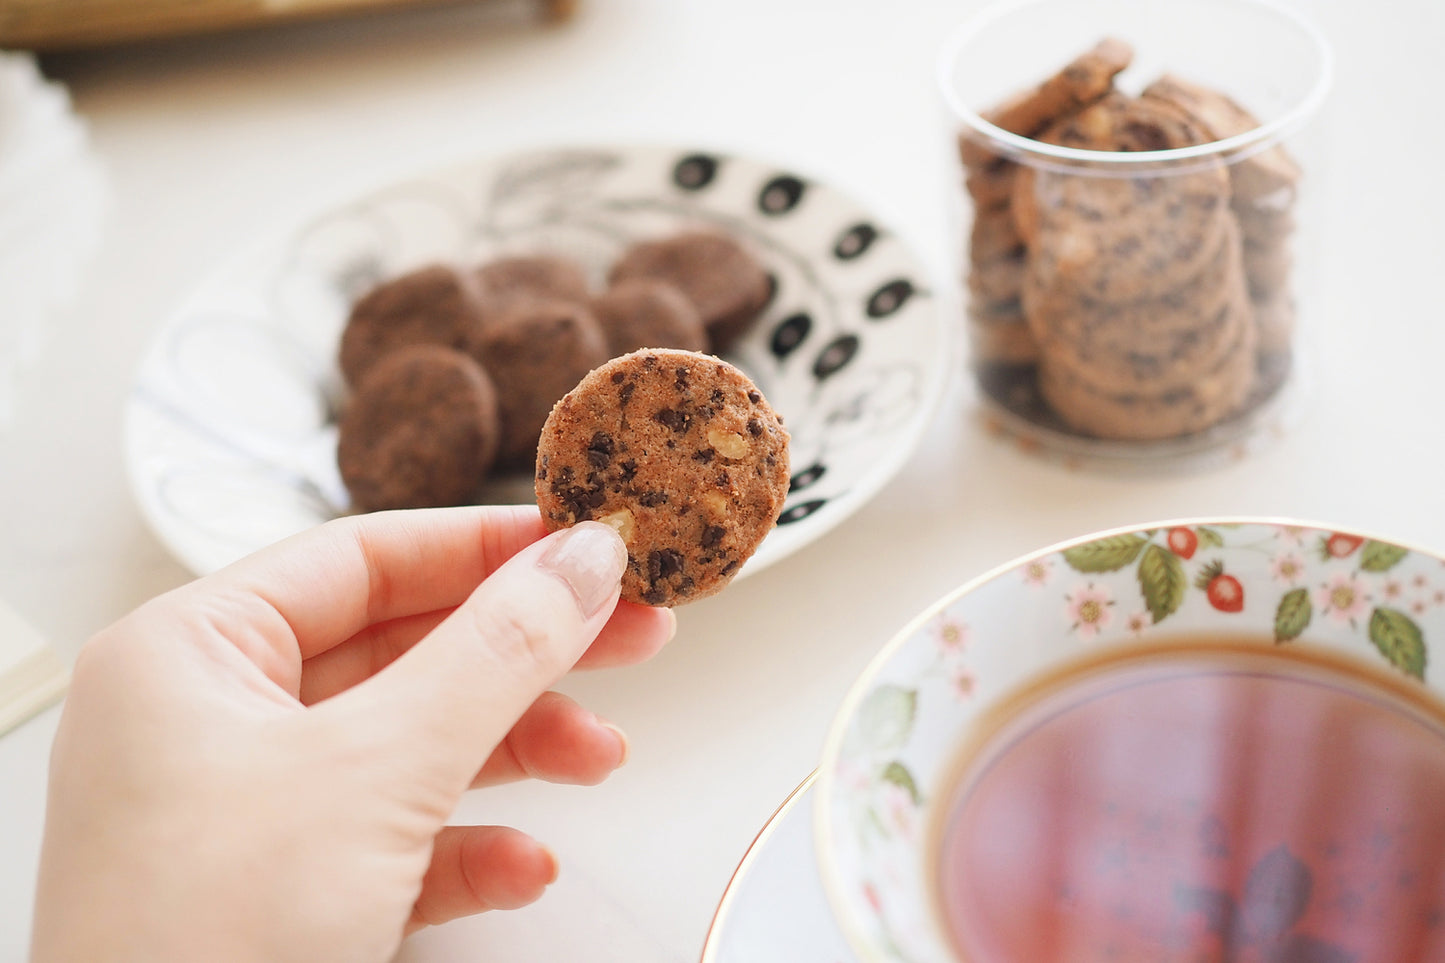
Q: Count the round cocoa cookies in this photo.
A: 6